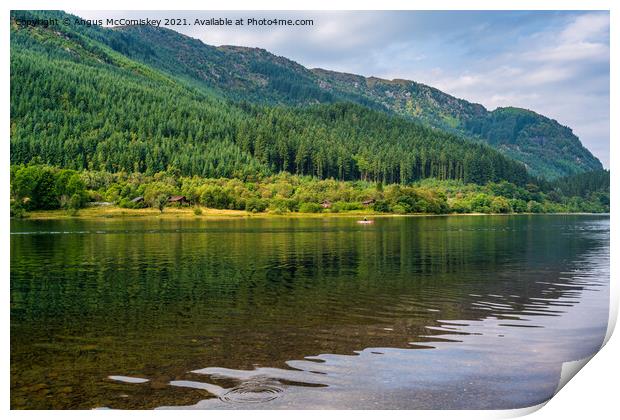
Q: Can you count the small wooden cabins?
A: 4